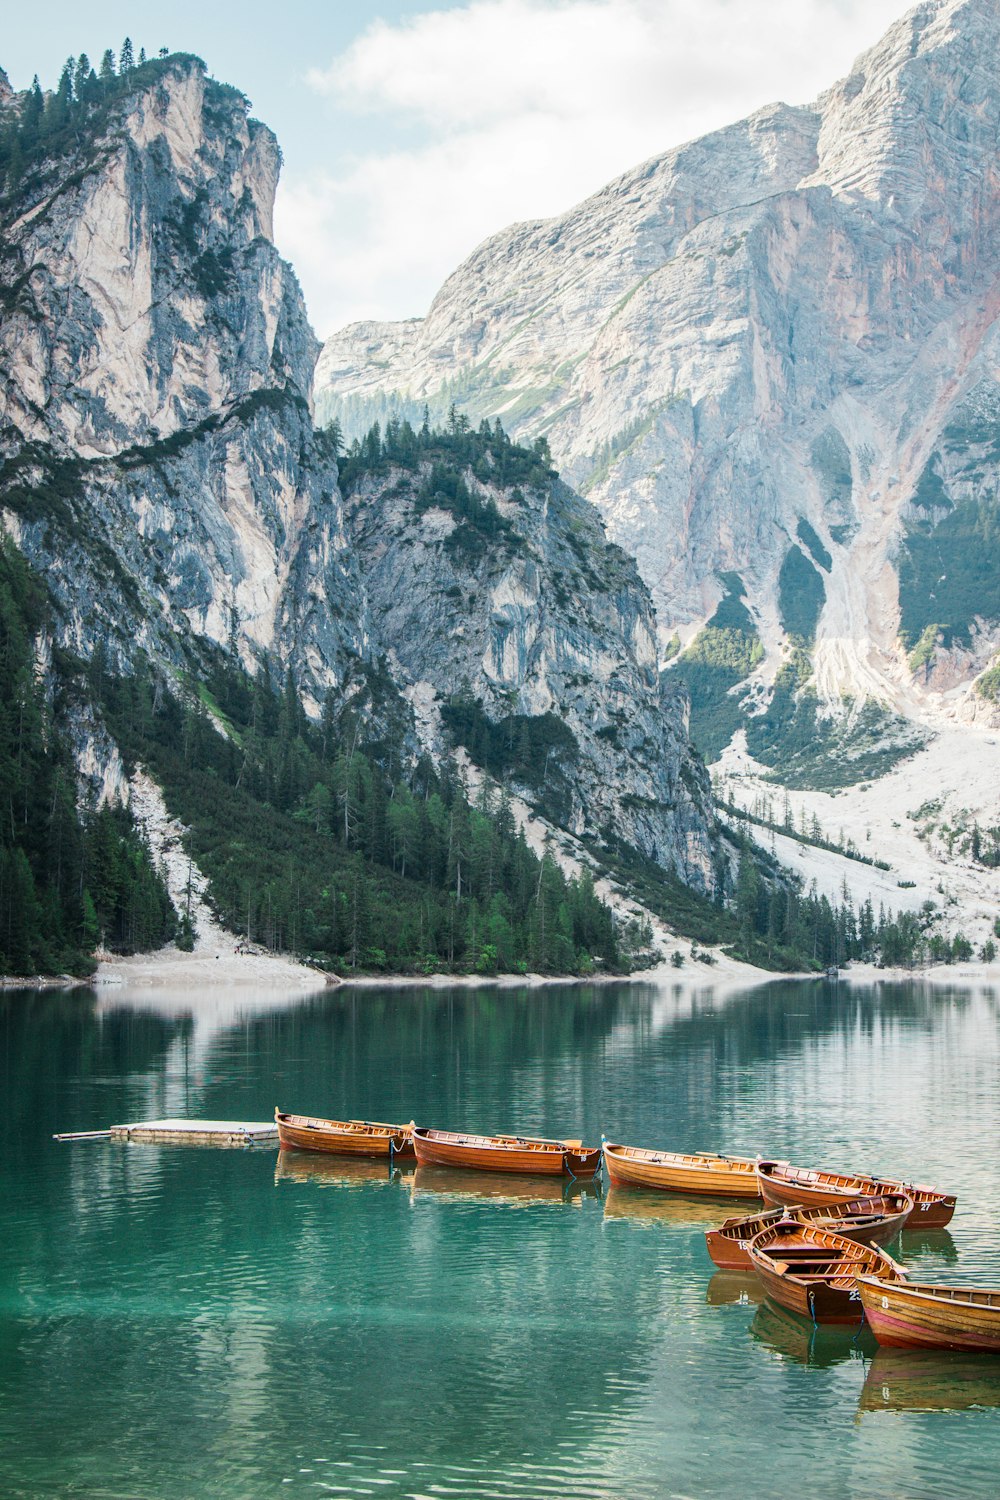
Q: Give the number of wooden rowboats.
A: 7